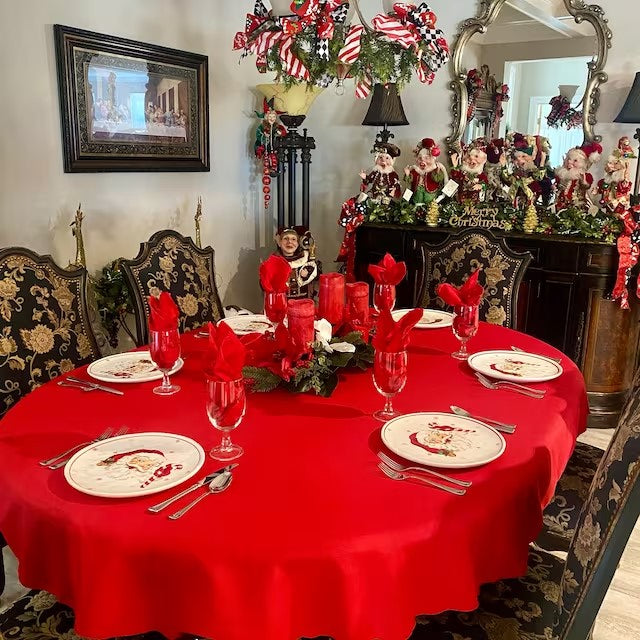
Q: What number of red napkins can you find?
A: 6